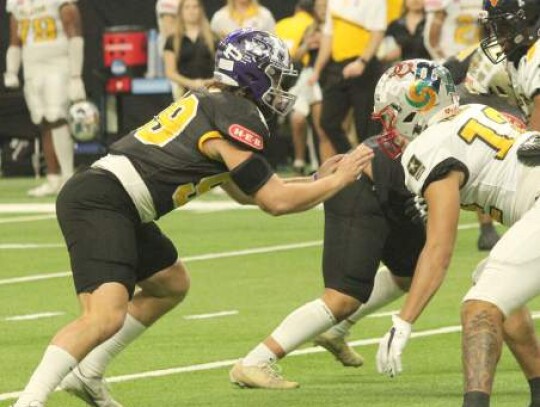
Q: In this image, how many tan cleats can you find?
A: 2